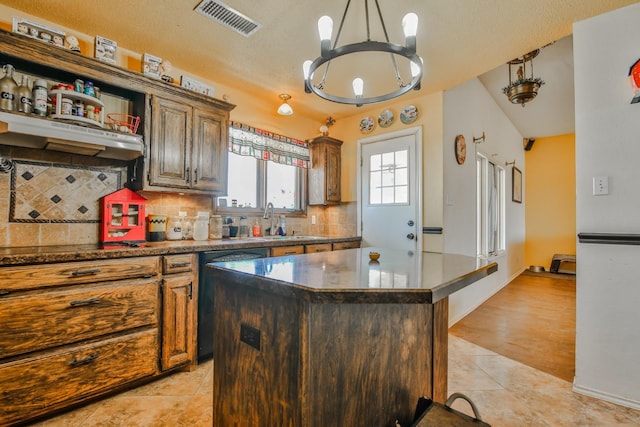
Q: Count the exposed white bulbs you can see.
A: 5